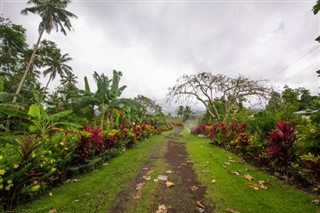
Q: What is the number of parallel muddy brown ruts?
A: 2